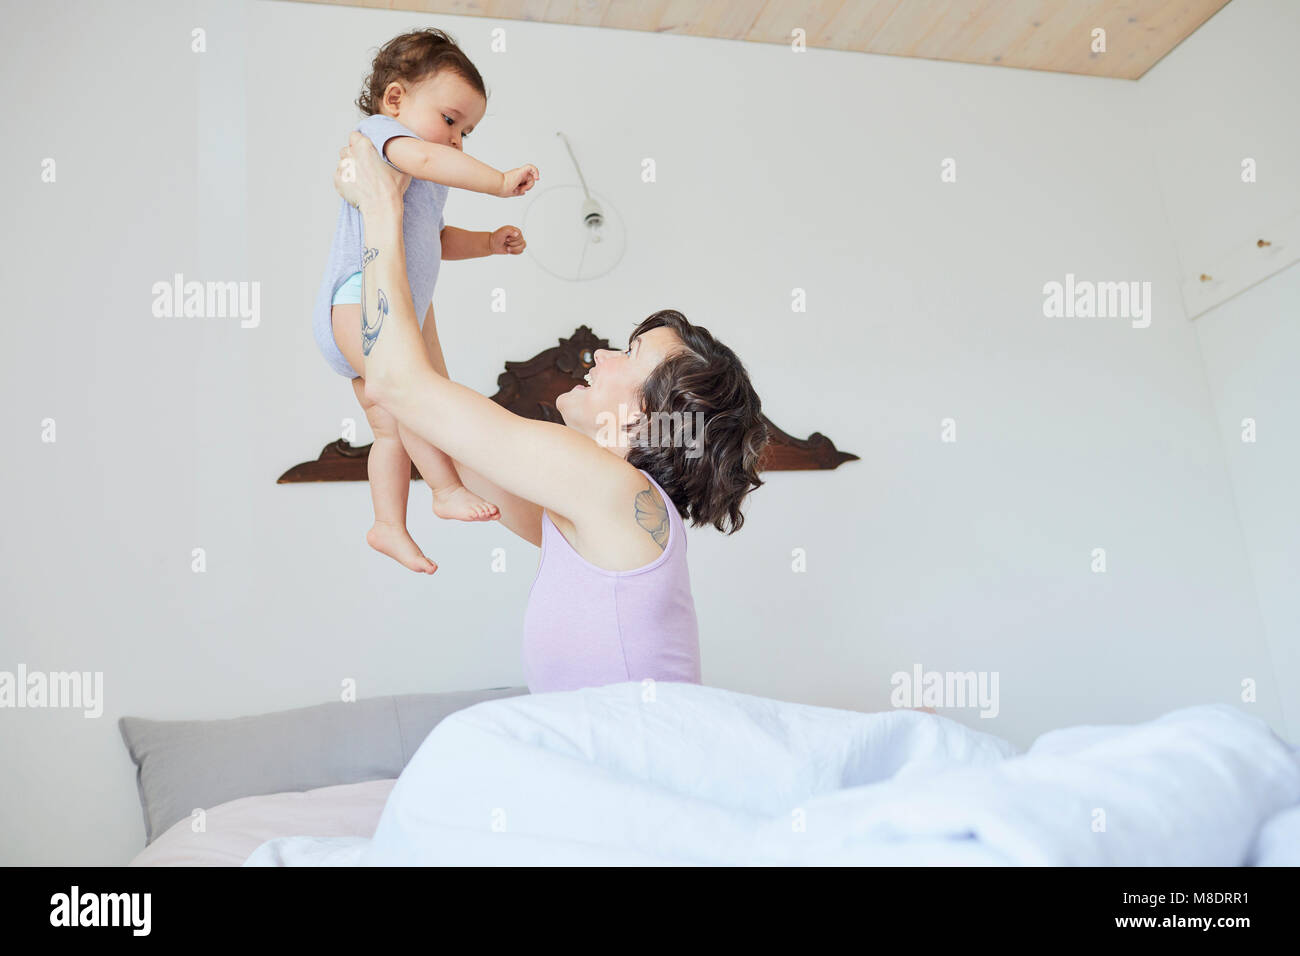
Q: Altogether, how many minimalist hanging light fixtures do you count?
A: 1